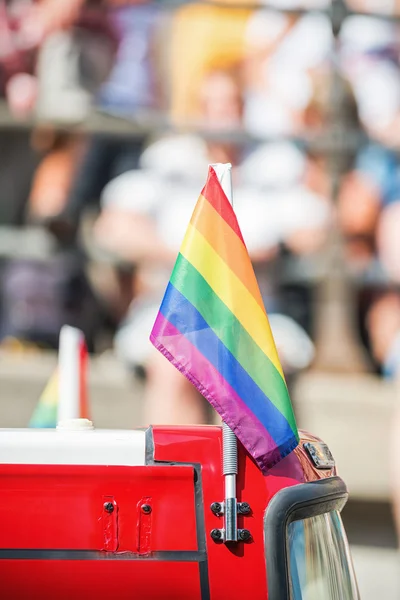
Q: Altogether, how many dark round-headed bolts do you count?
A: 6